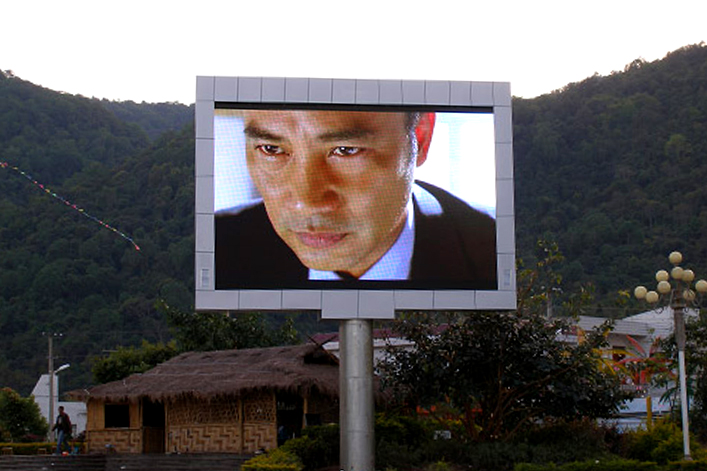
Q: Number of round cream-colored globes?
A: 9